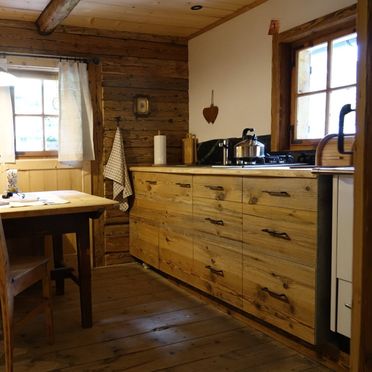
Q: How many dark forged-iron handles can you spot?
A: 8